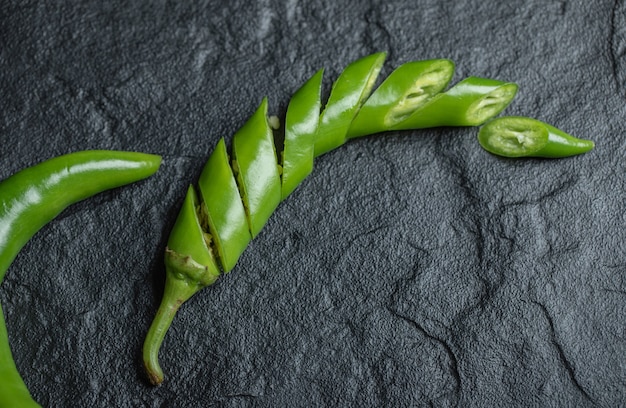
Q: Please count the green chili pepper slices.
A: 8